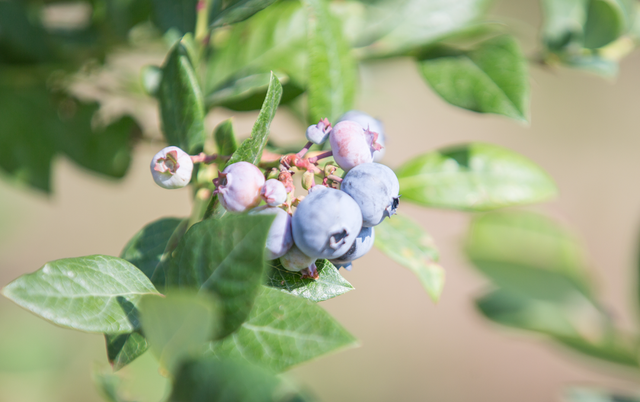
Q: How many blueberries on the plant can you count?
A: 11